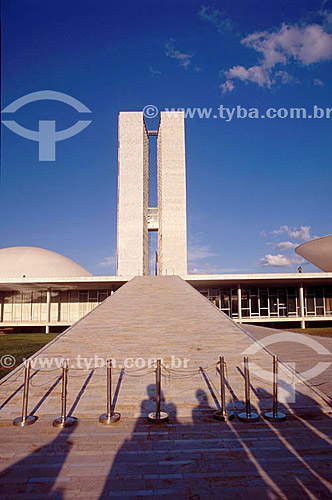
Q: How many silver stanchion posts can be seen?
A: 7